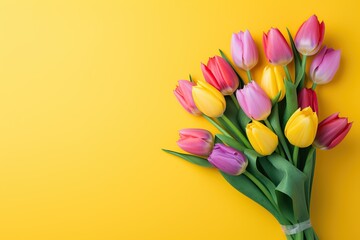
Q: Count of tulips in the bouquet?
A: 15